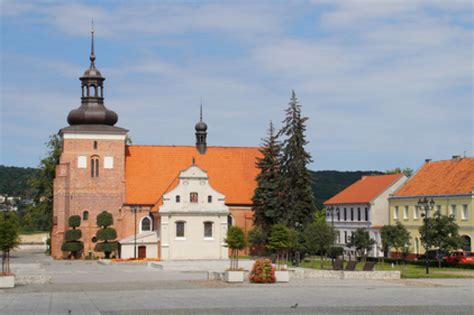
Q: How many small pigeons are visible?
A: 2